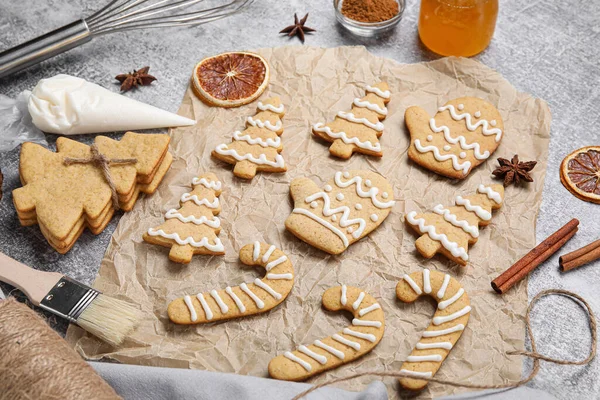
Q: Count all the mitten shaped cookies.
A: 2